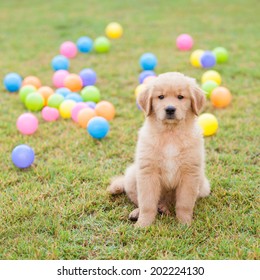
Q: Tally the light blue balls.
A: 7